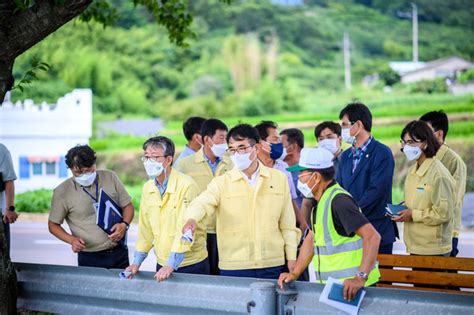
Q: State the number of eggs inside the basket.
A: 0